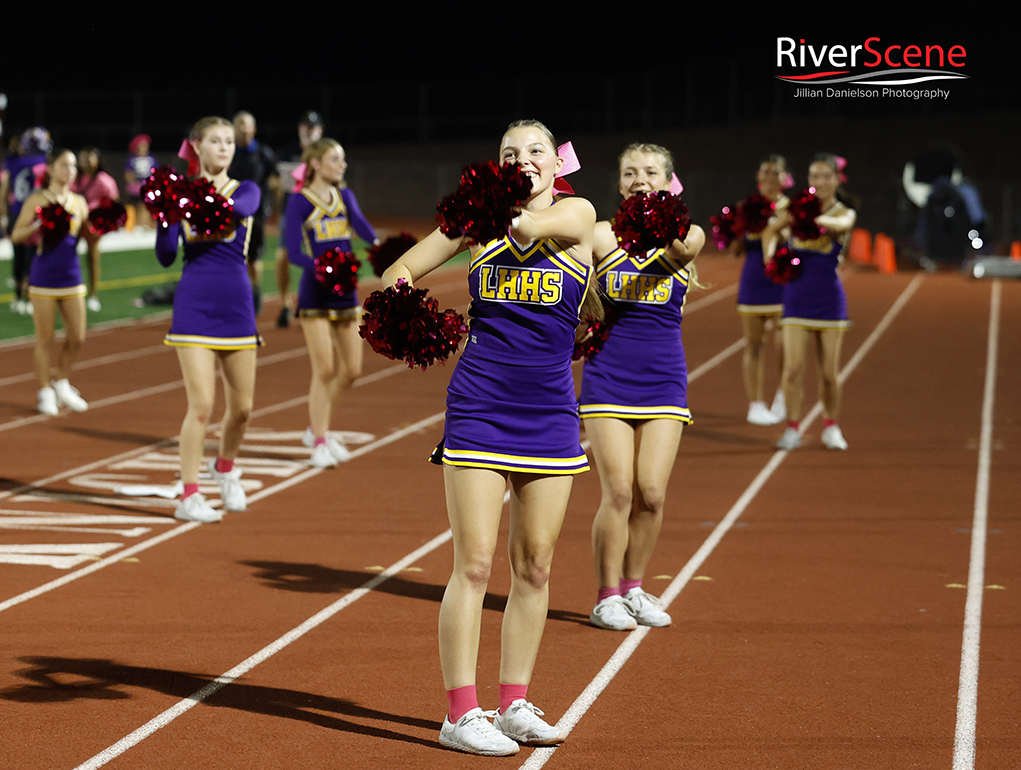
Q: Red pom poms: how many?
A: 14